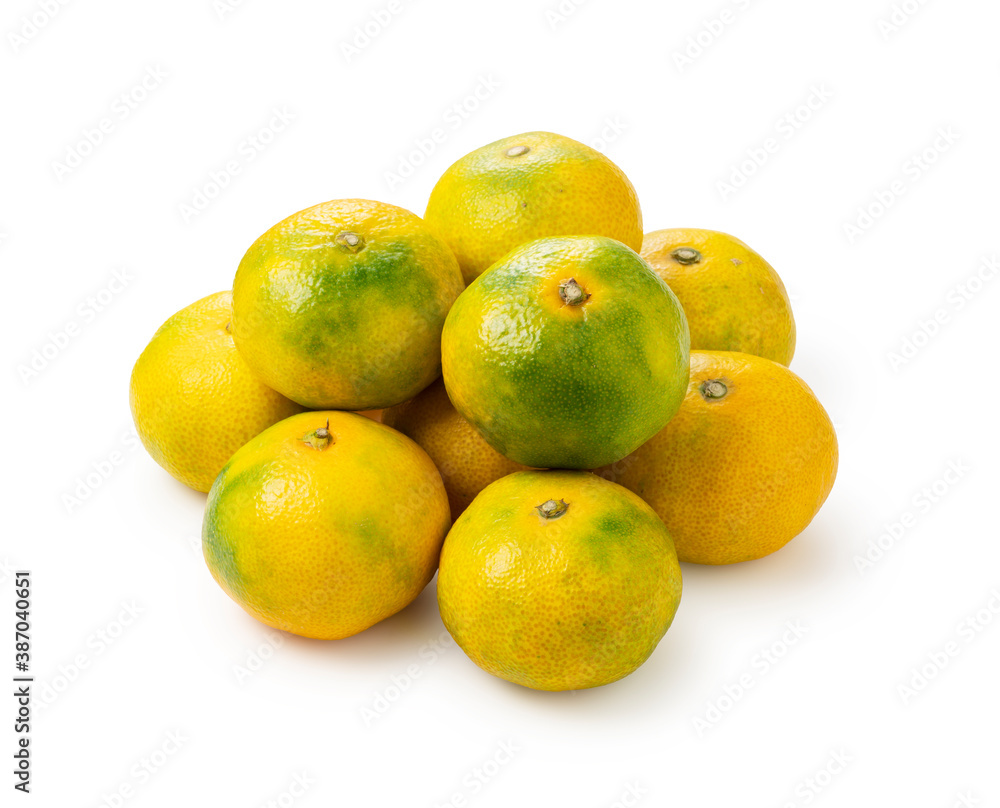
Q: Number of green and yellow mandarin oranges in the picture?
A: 9